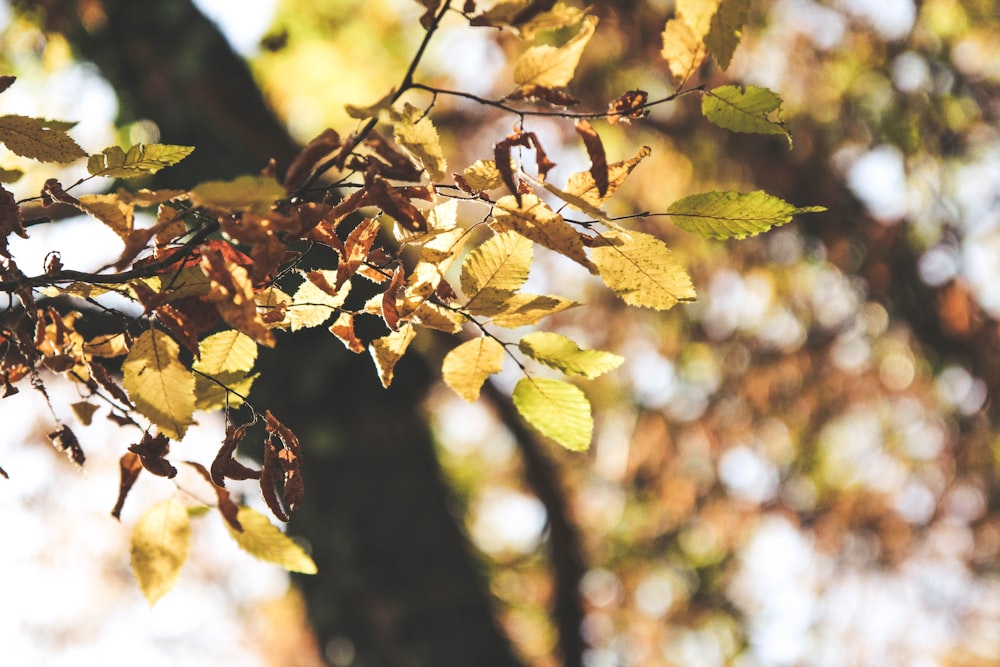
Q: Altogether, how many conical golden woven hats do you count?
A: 0